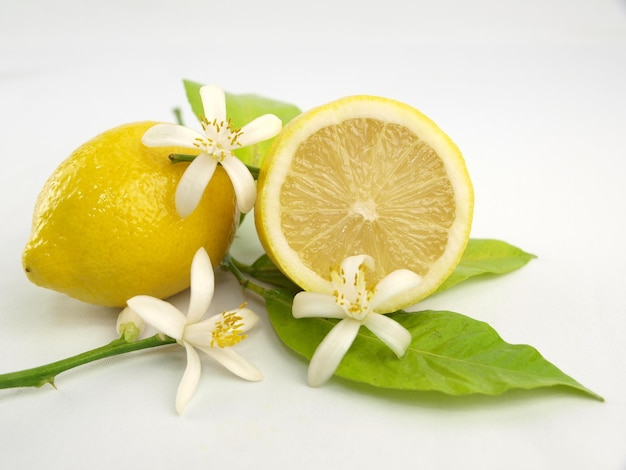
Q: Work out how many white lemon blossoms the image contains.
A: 3